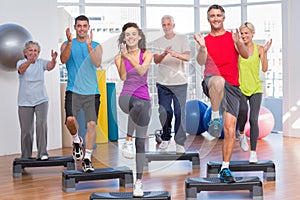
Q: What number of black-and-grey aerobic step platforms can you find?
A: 6